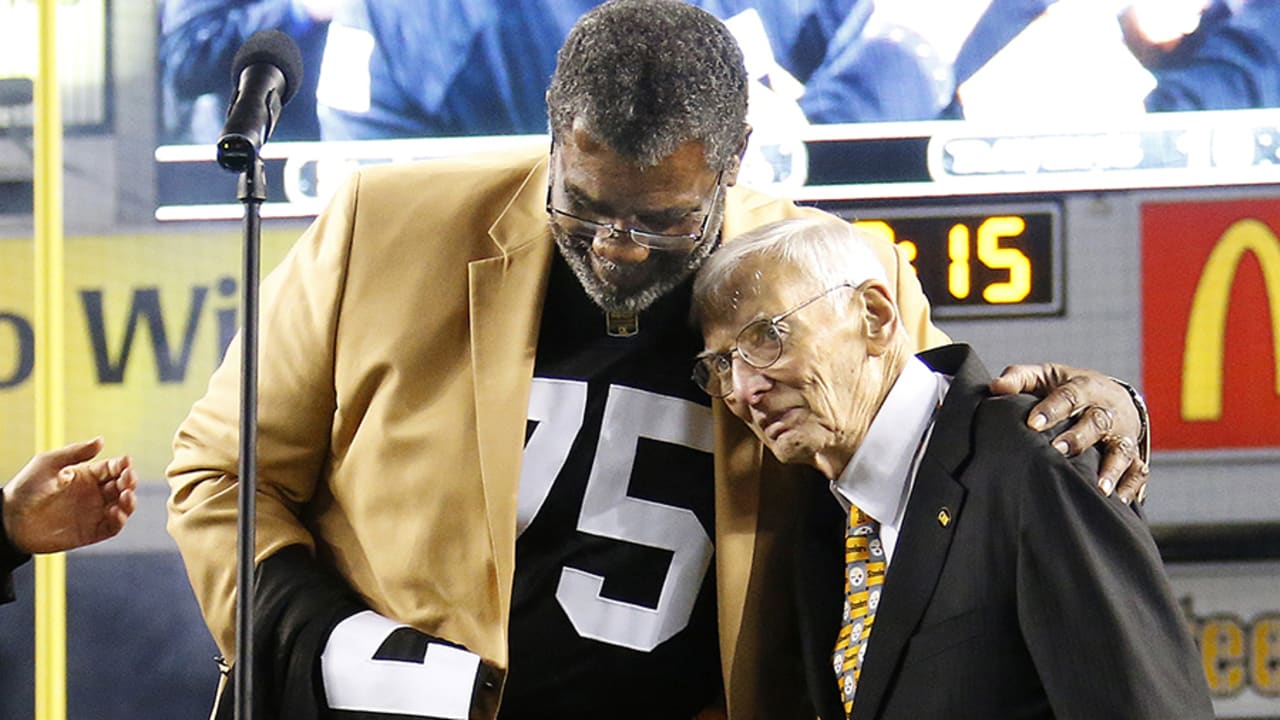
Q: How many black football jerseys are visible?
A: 2